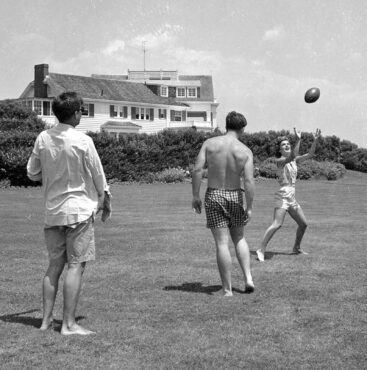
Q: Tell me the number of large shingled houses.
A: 1